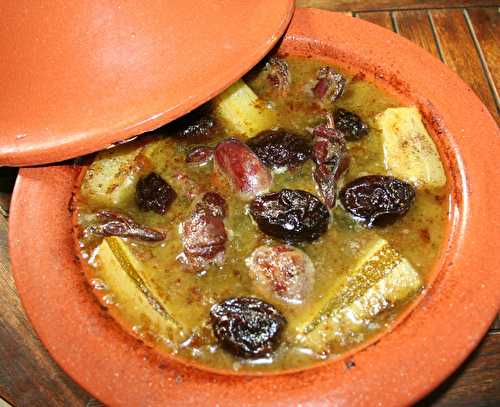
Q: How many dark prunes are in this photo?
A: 7